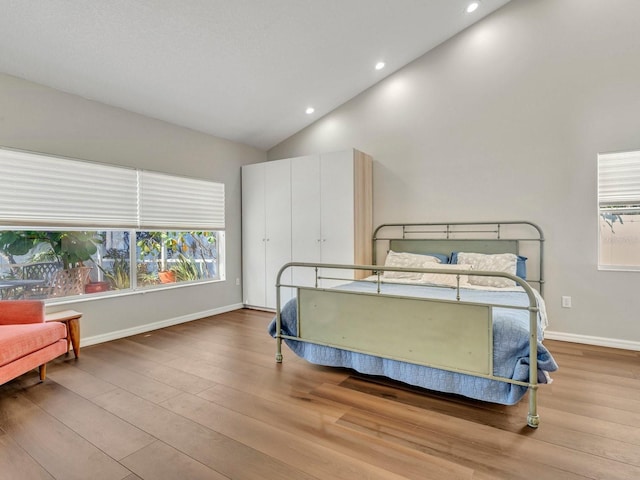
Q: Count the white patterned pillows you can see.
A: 2